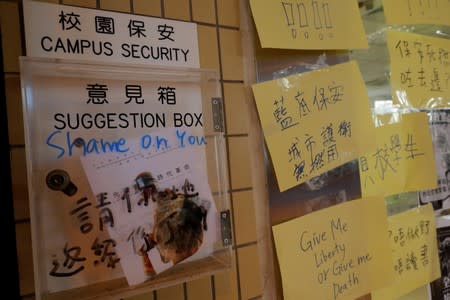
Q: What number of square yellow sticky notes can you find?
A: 7